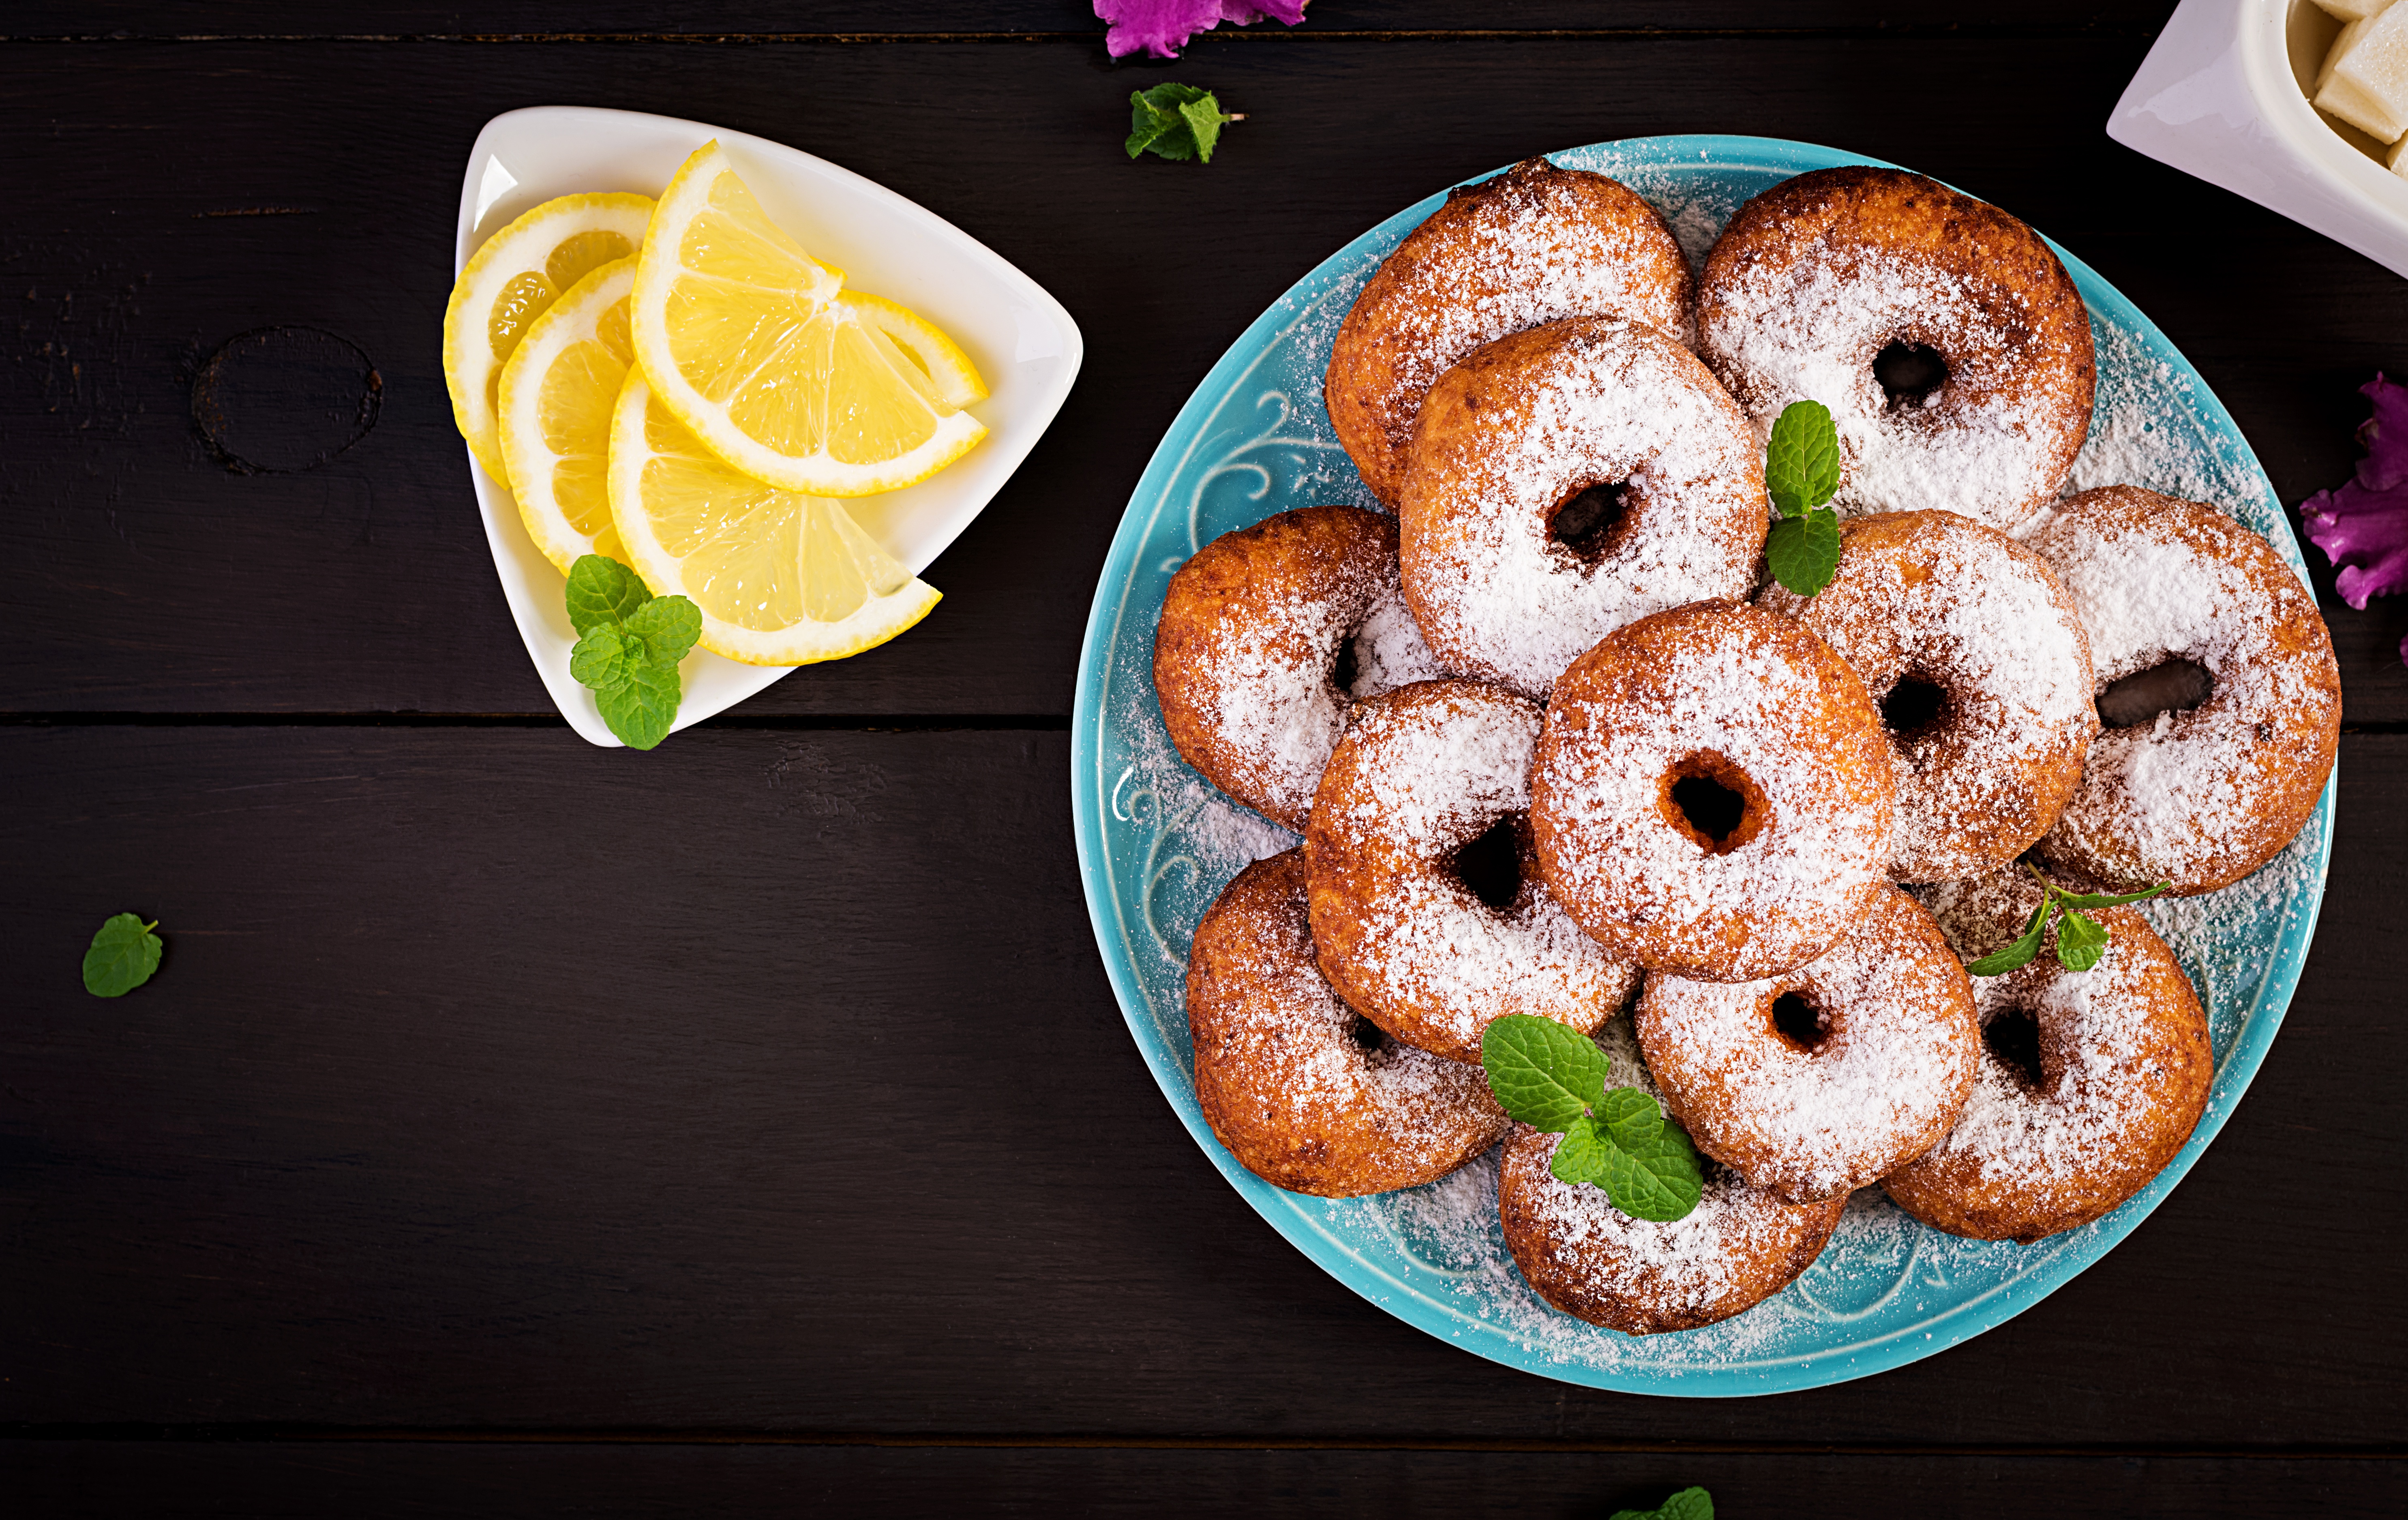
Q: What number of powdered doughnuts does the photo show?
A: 12